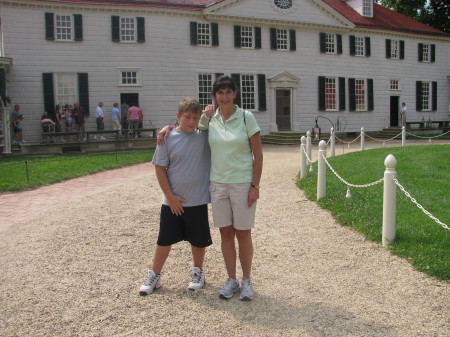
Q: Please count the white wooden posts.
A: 7